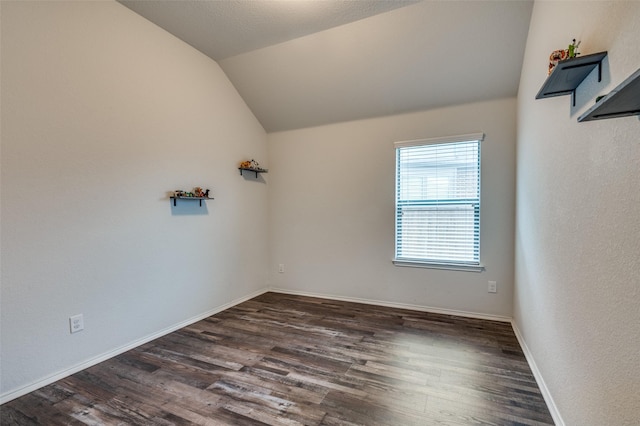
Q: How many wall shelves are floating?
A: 4